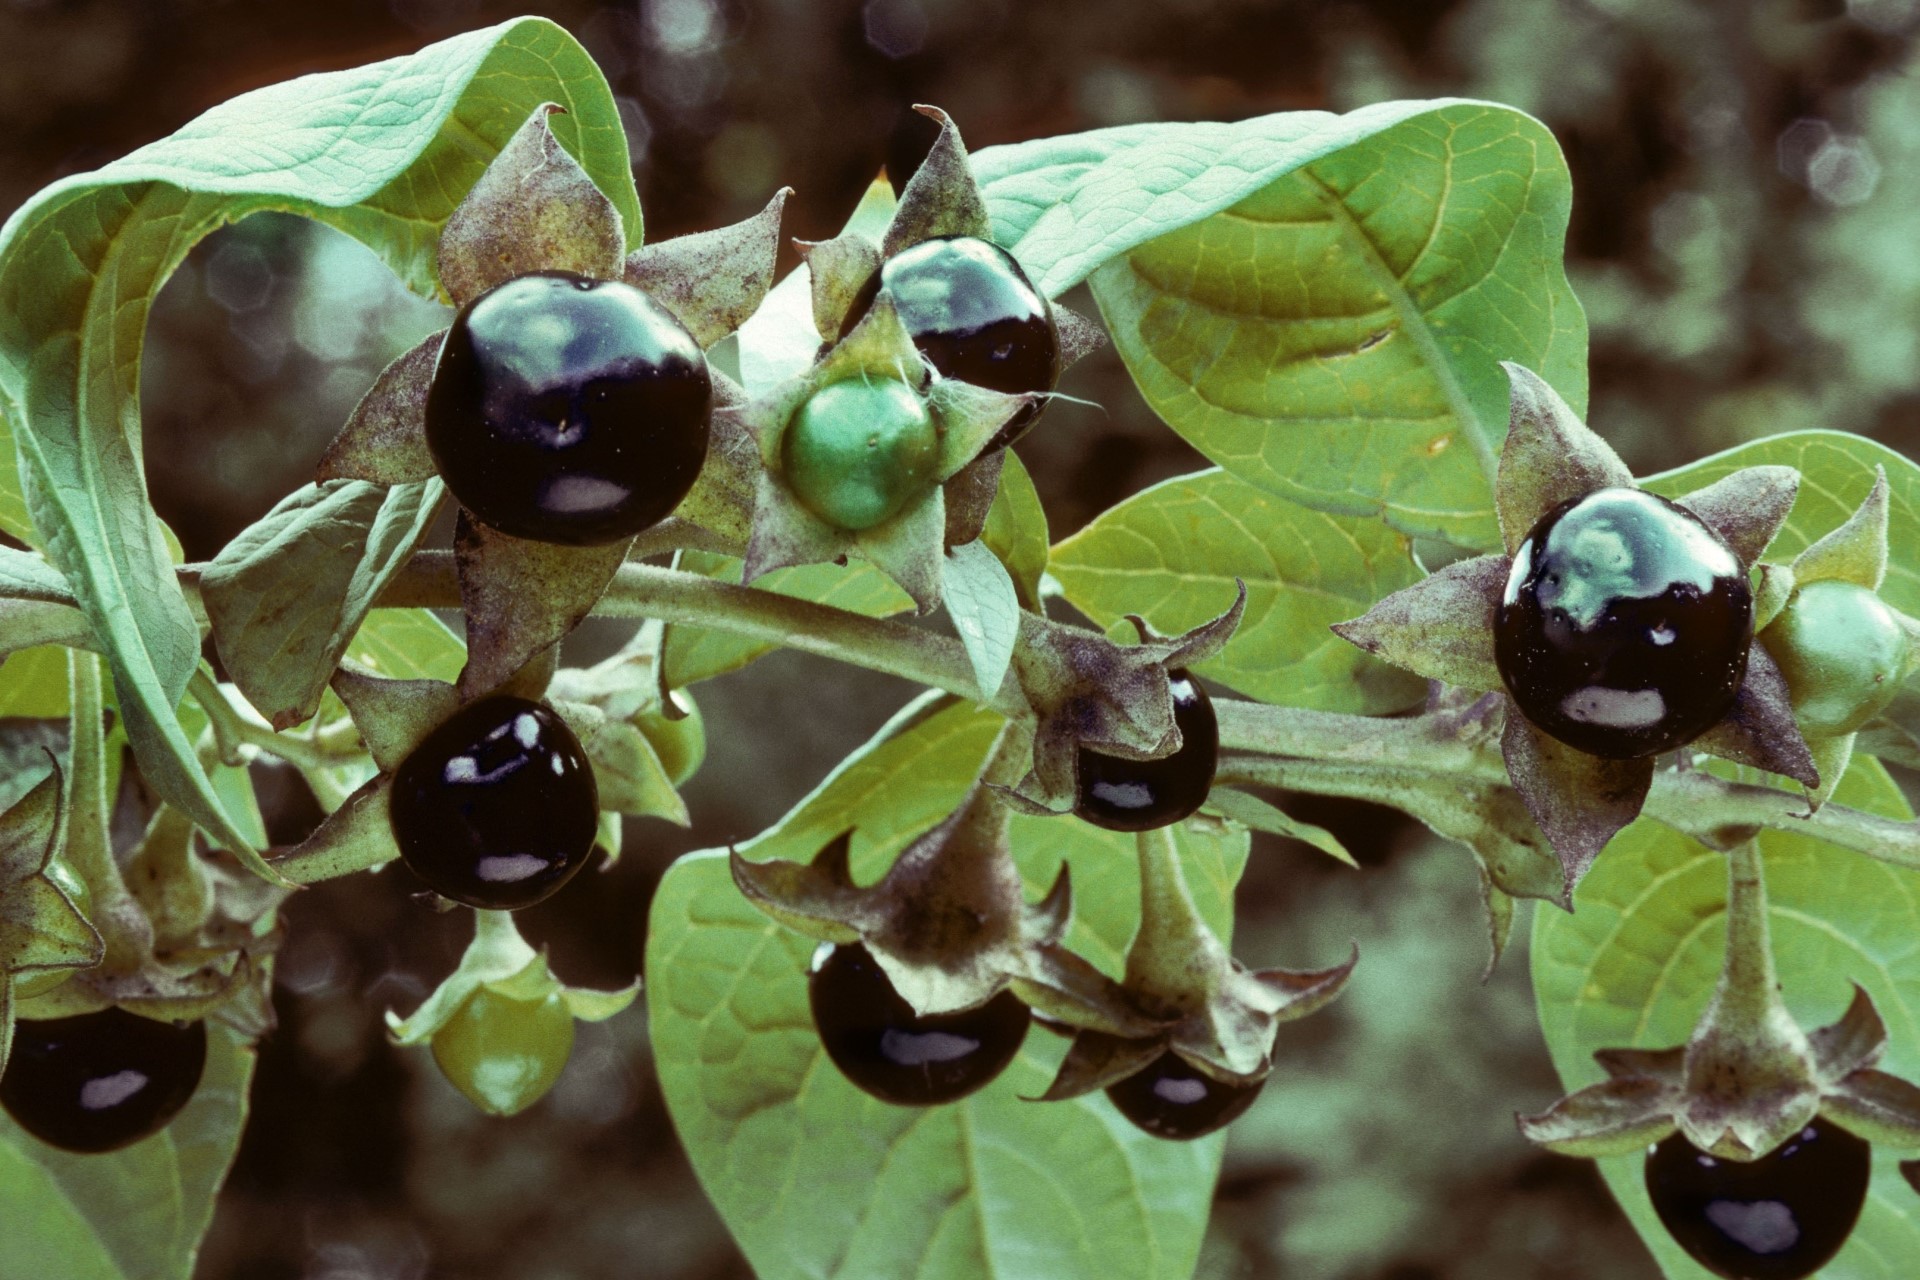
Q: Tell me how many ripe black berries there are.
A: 9